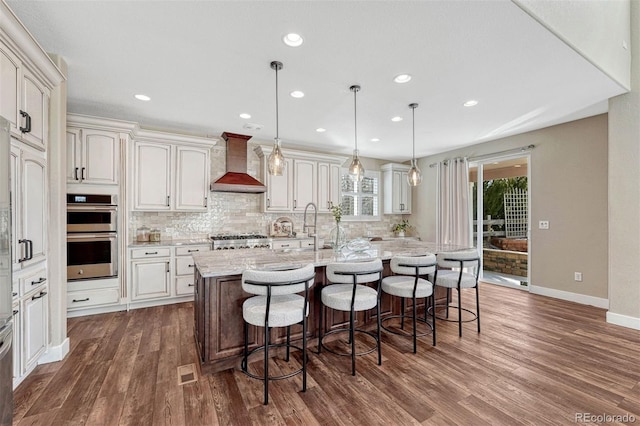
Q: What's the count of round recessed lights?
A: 9